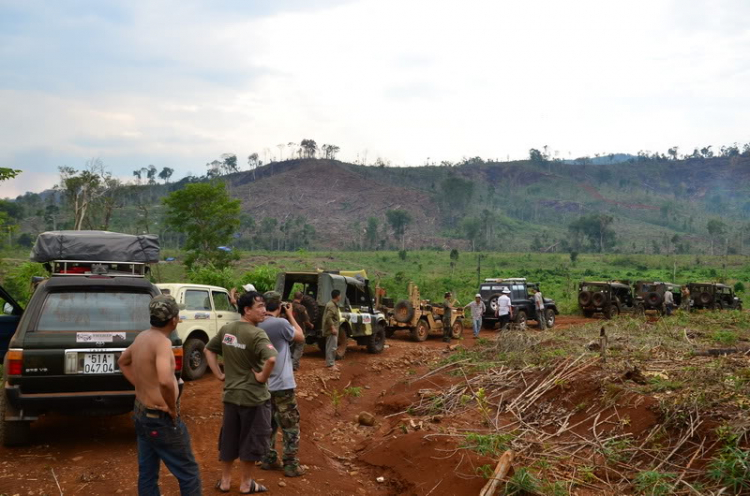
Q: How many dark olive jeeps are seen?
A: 3